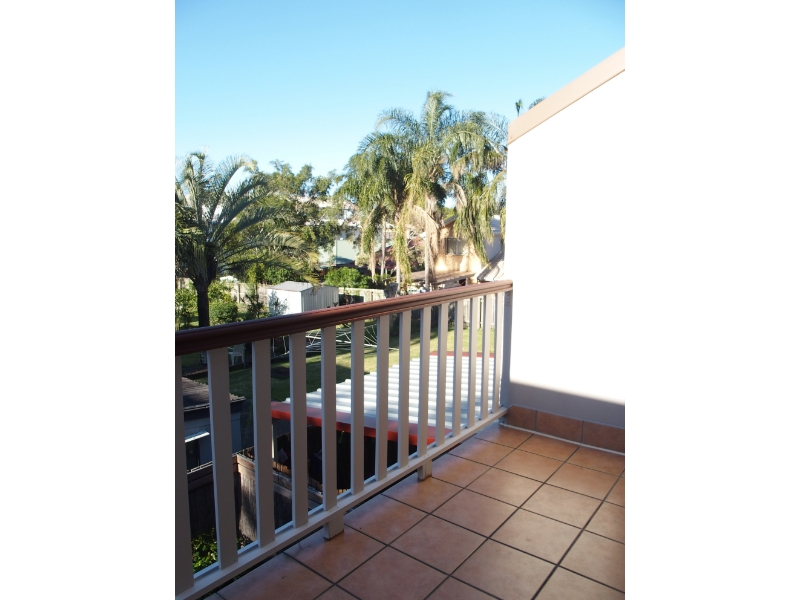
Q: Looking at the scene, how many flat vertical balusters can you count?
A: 14